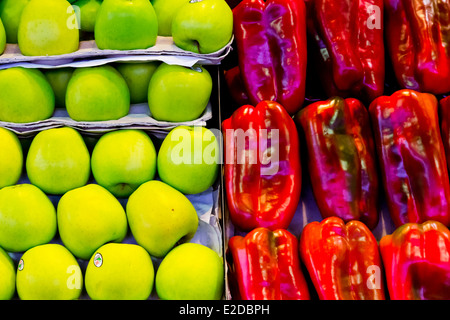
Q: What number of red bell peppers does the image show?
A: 9